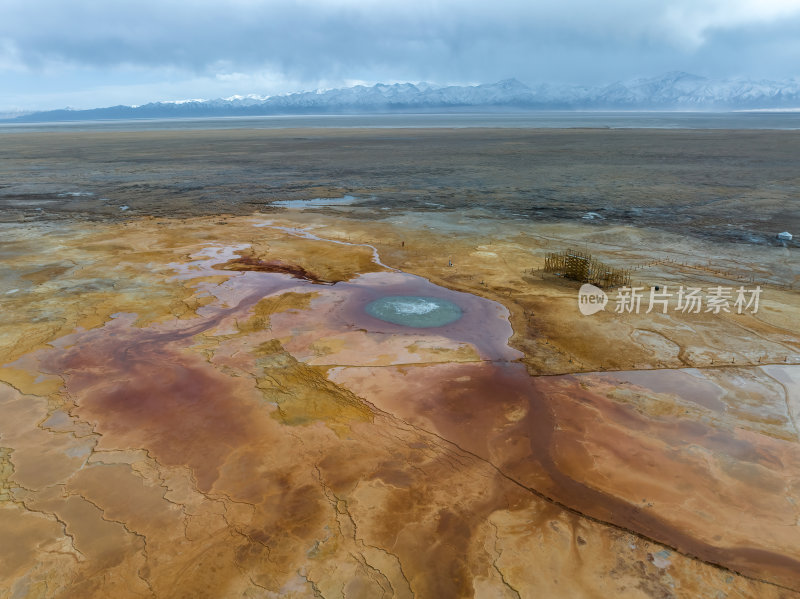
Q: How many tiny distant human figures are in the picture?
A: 2